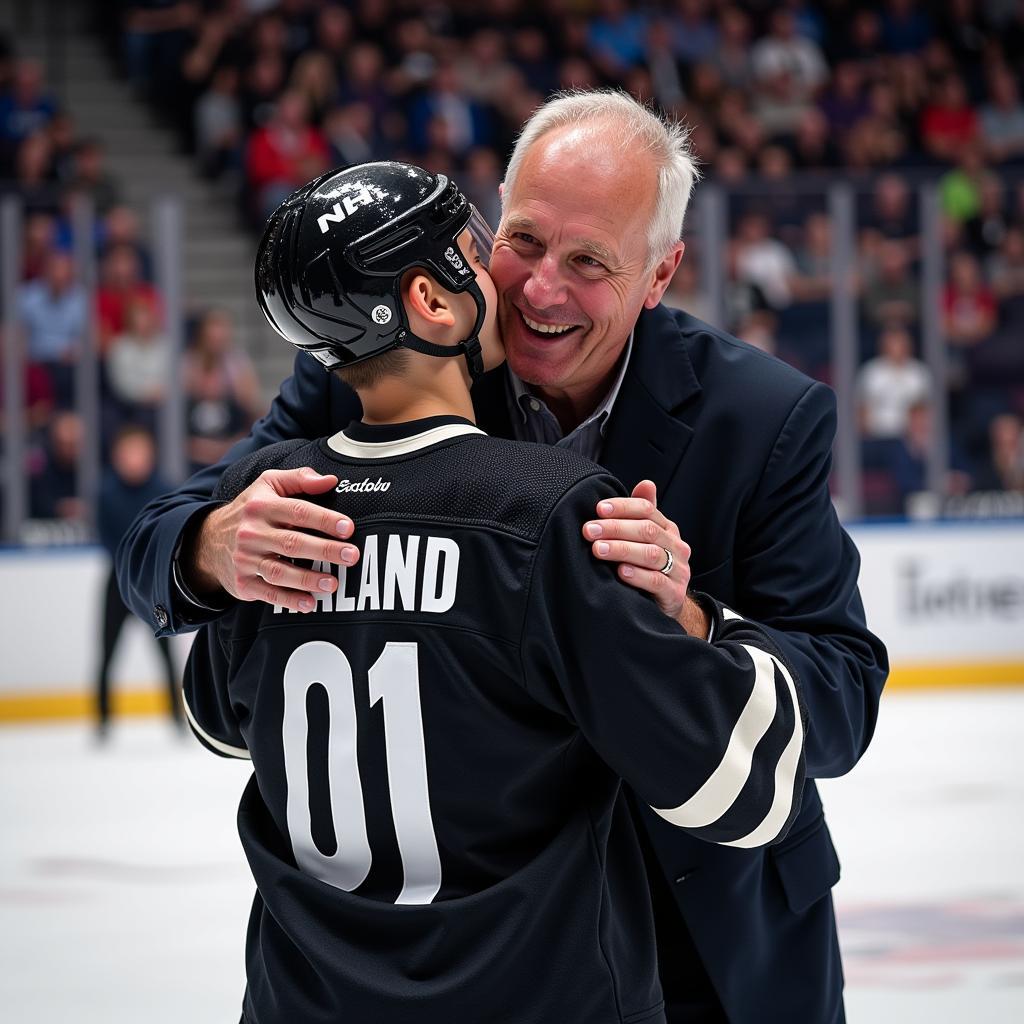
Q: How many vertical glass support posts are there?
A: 6